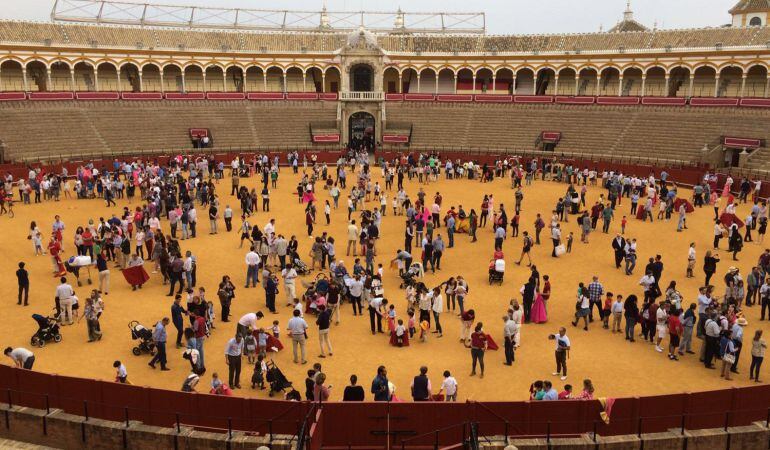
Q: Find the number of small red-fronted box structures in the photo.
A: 5